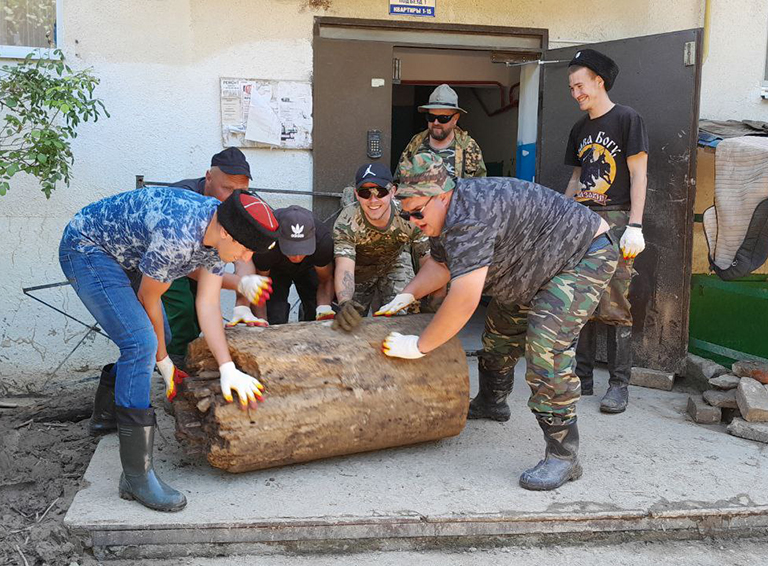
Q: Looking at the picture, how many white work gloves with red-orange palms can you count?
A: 8